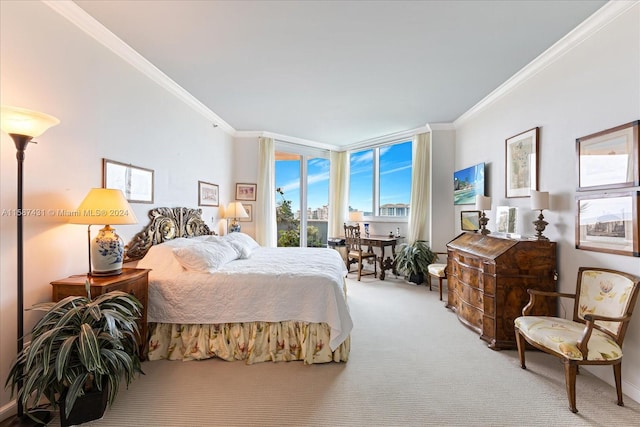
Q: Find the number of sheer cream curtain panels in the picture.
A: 3